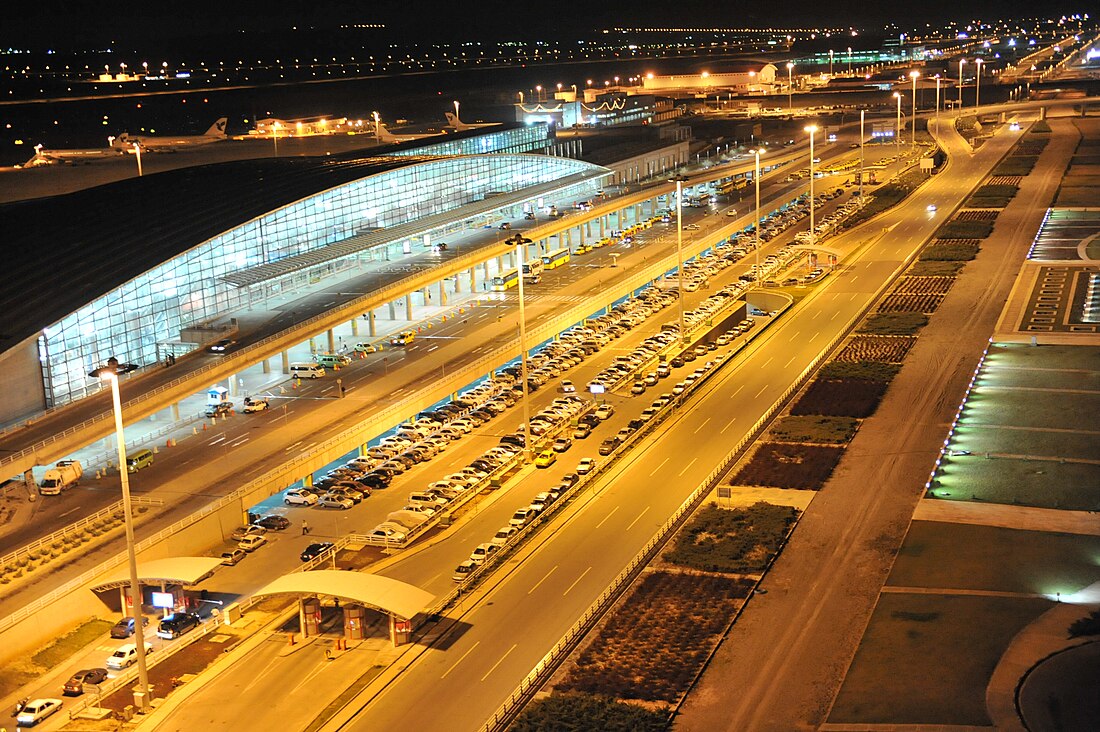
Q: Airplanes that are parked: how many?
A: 4